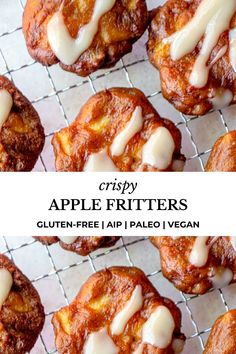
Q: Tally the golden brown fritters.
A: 10